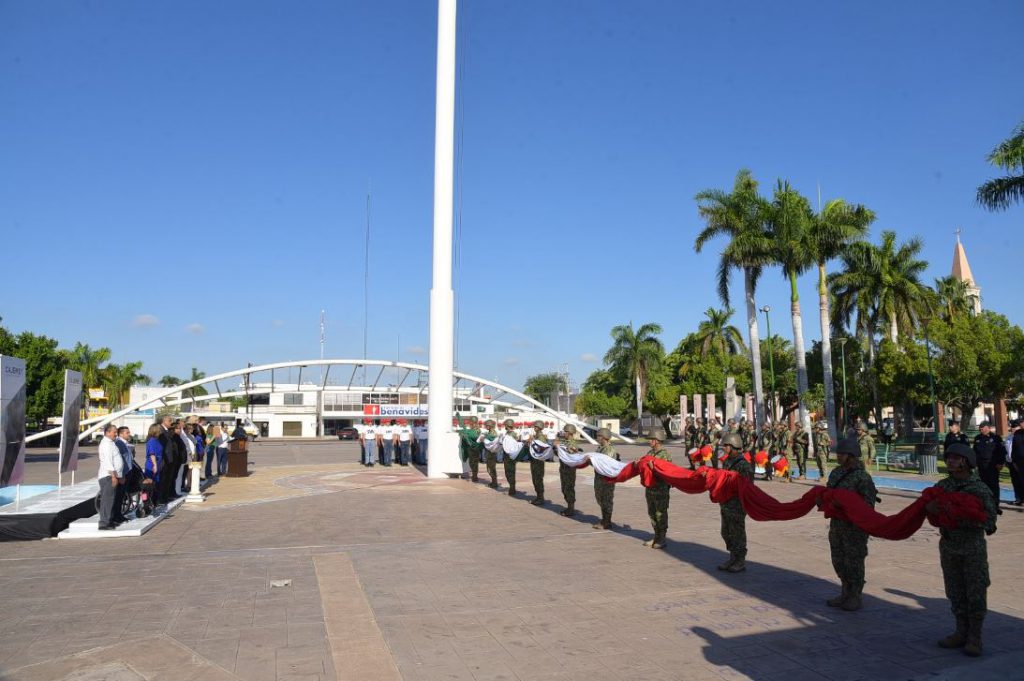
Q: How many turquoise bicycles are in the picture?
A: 0